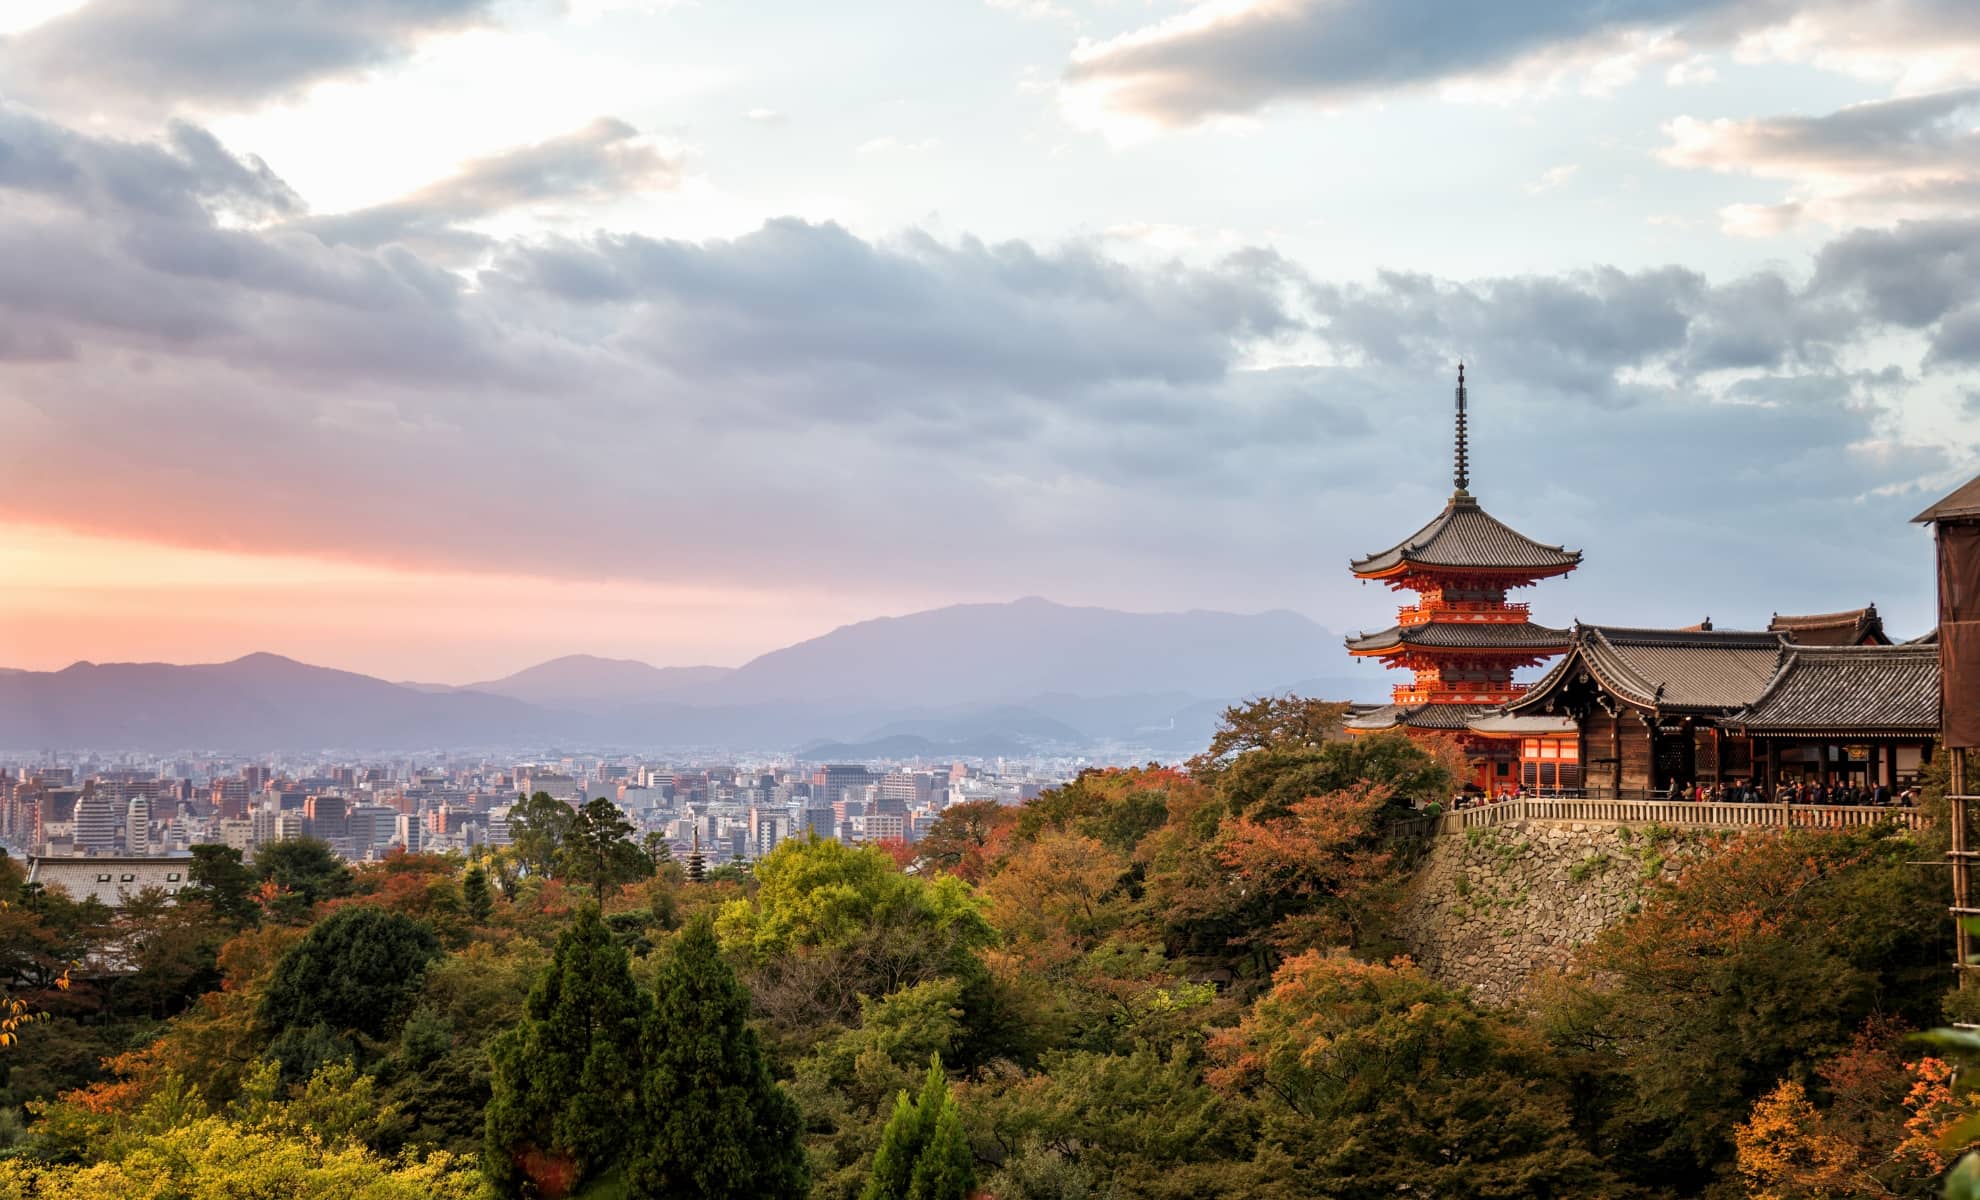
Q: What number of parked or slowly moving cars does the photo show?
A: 0